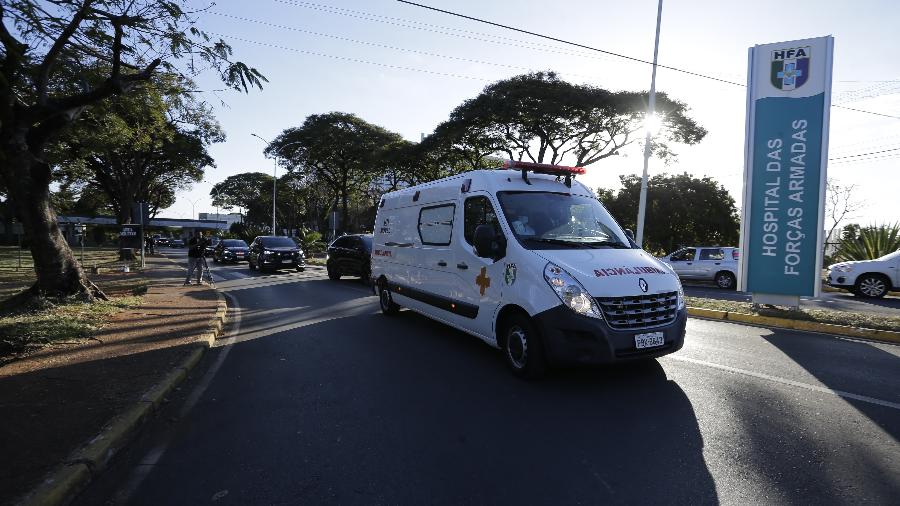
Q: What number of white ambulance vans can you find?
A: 1